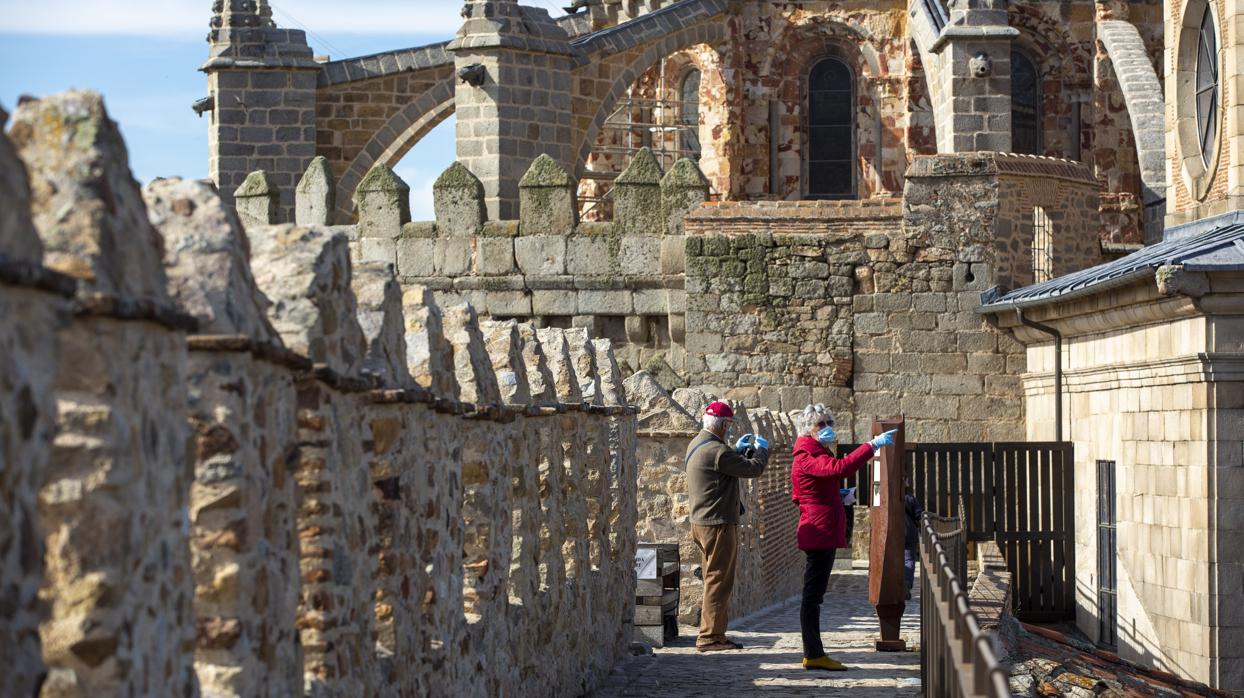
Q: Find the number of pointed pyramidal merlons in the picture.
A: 7